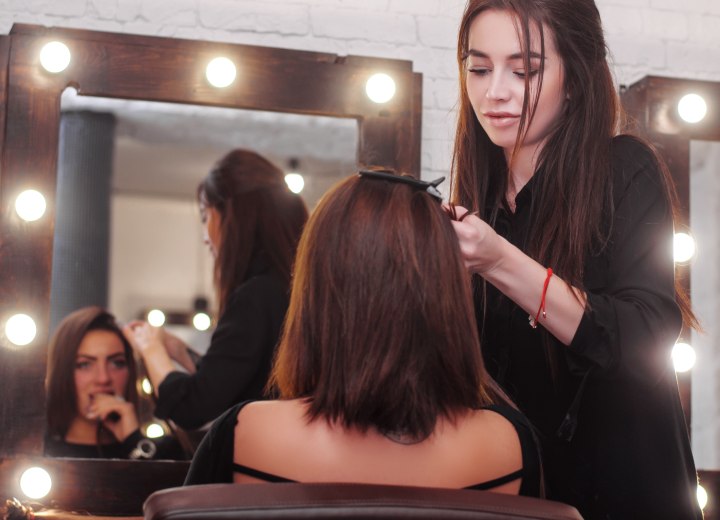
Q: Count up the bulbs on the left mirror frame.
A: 6